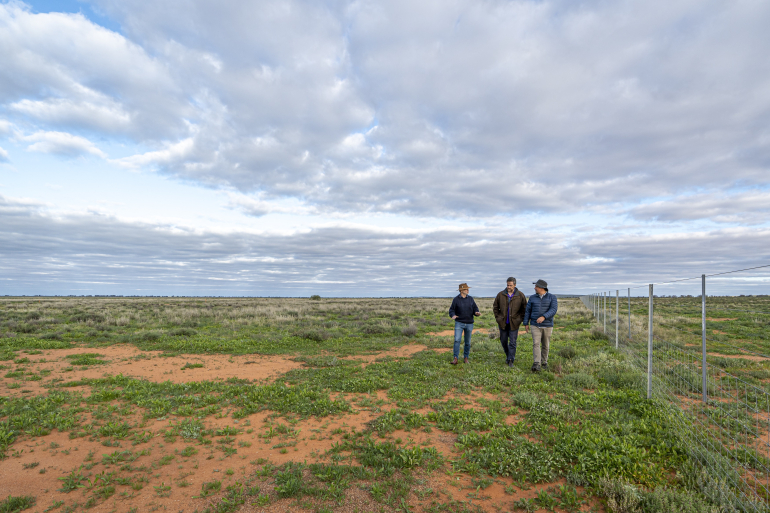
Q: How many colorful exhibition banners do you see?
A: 0